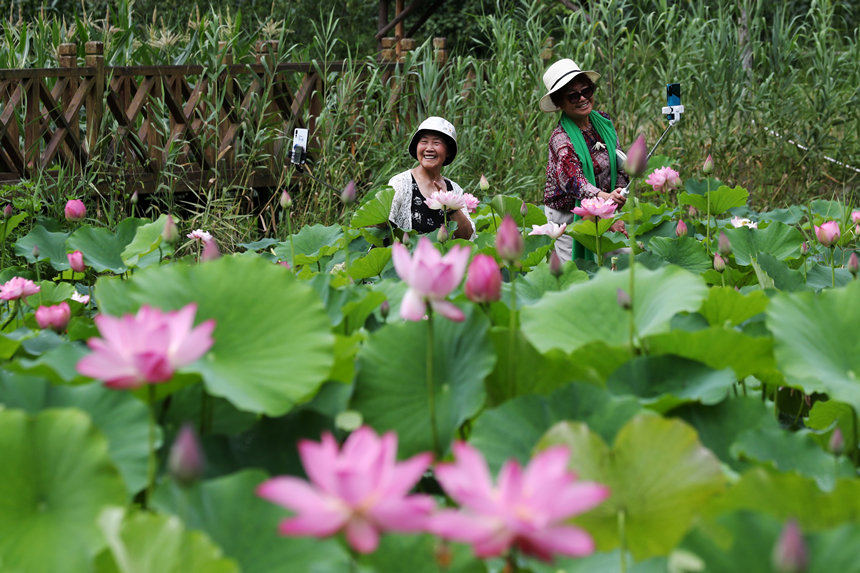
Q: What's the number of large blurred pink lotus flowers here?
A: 4